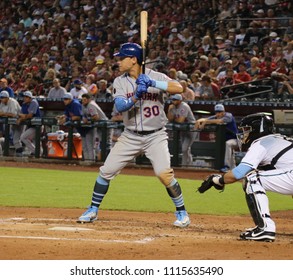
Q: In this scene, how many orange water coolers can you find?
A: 2